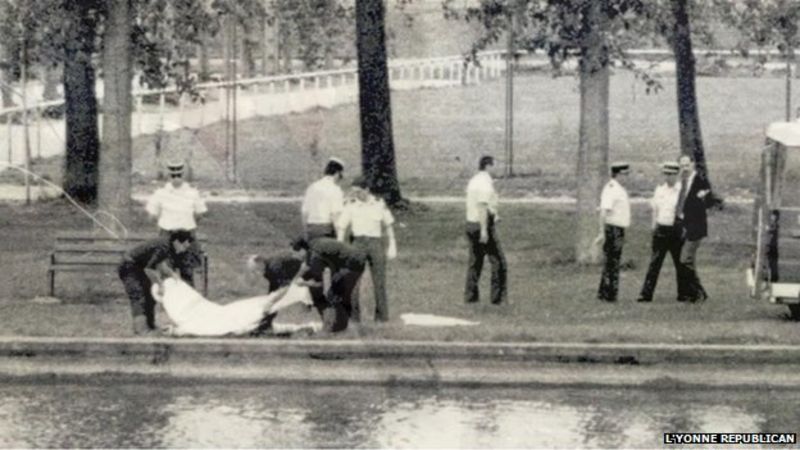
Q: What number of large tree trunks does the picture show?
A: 5